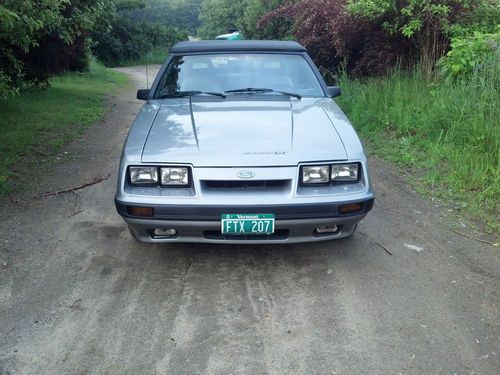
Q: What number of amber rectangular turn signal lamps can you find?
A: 2